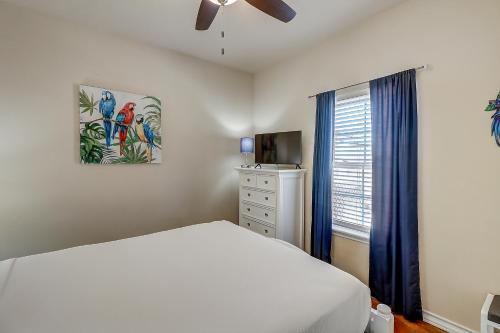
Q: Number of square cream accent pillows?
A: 0